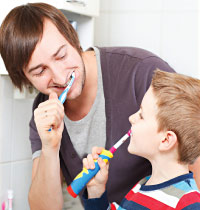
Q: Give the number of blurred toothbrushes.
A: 2